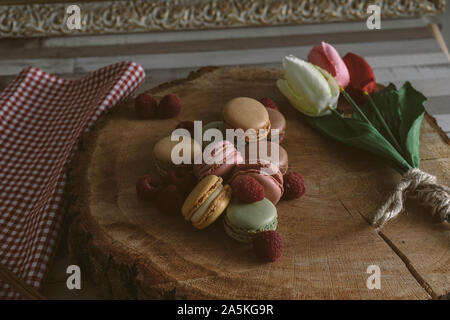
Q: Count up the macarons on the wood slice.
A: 9